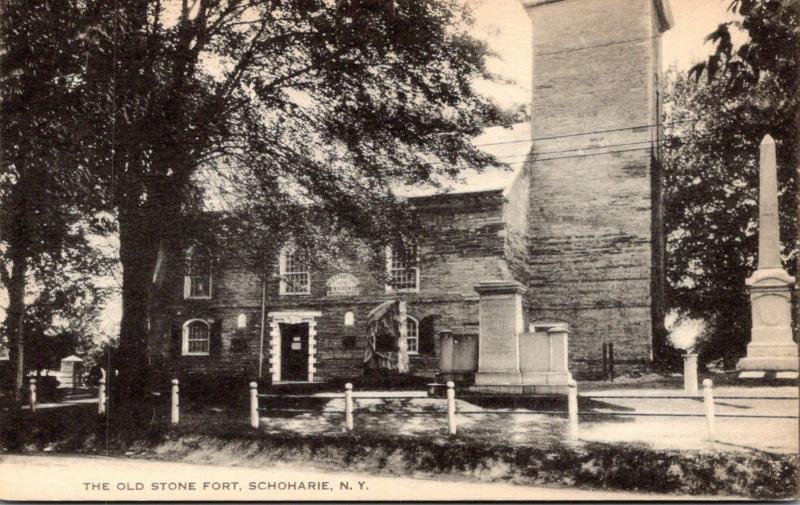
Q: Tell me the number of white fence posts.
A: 8